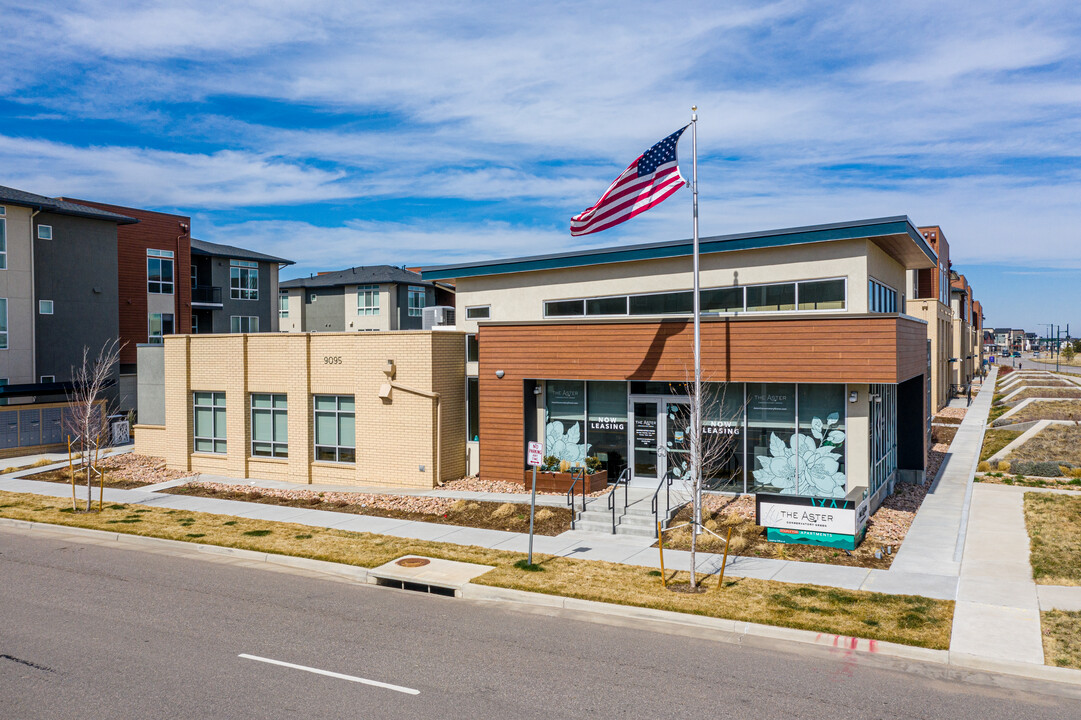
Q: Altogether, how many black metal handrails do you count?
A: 3